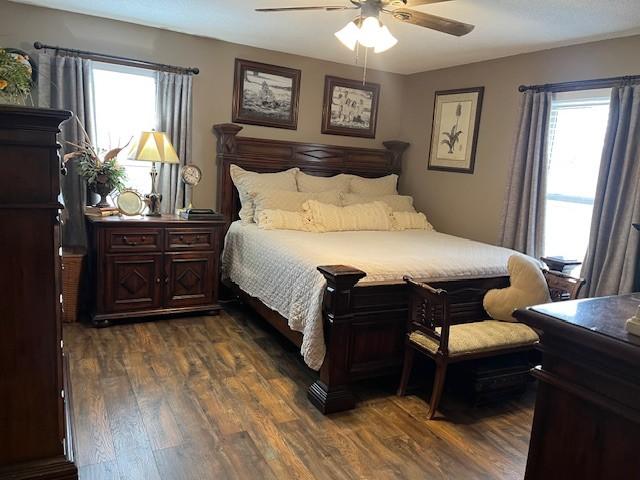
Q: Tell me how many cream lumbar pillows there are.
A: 3